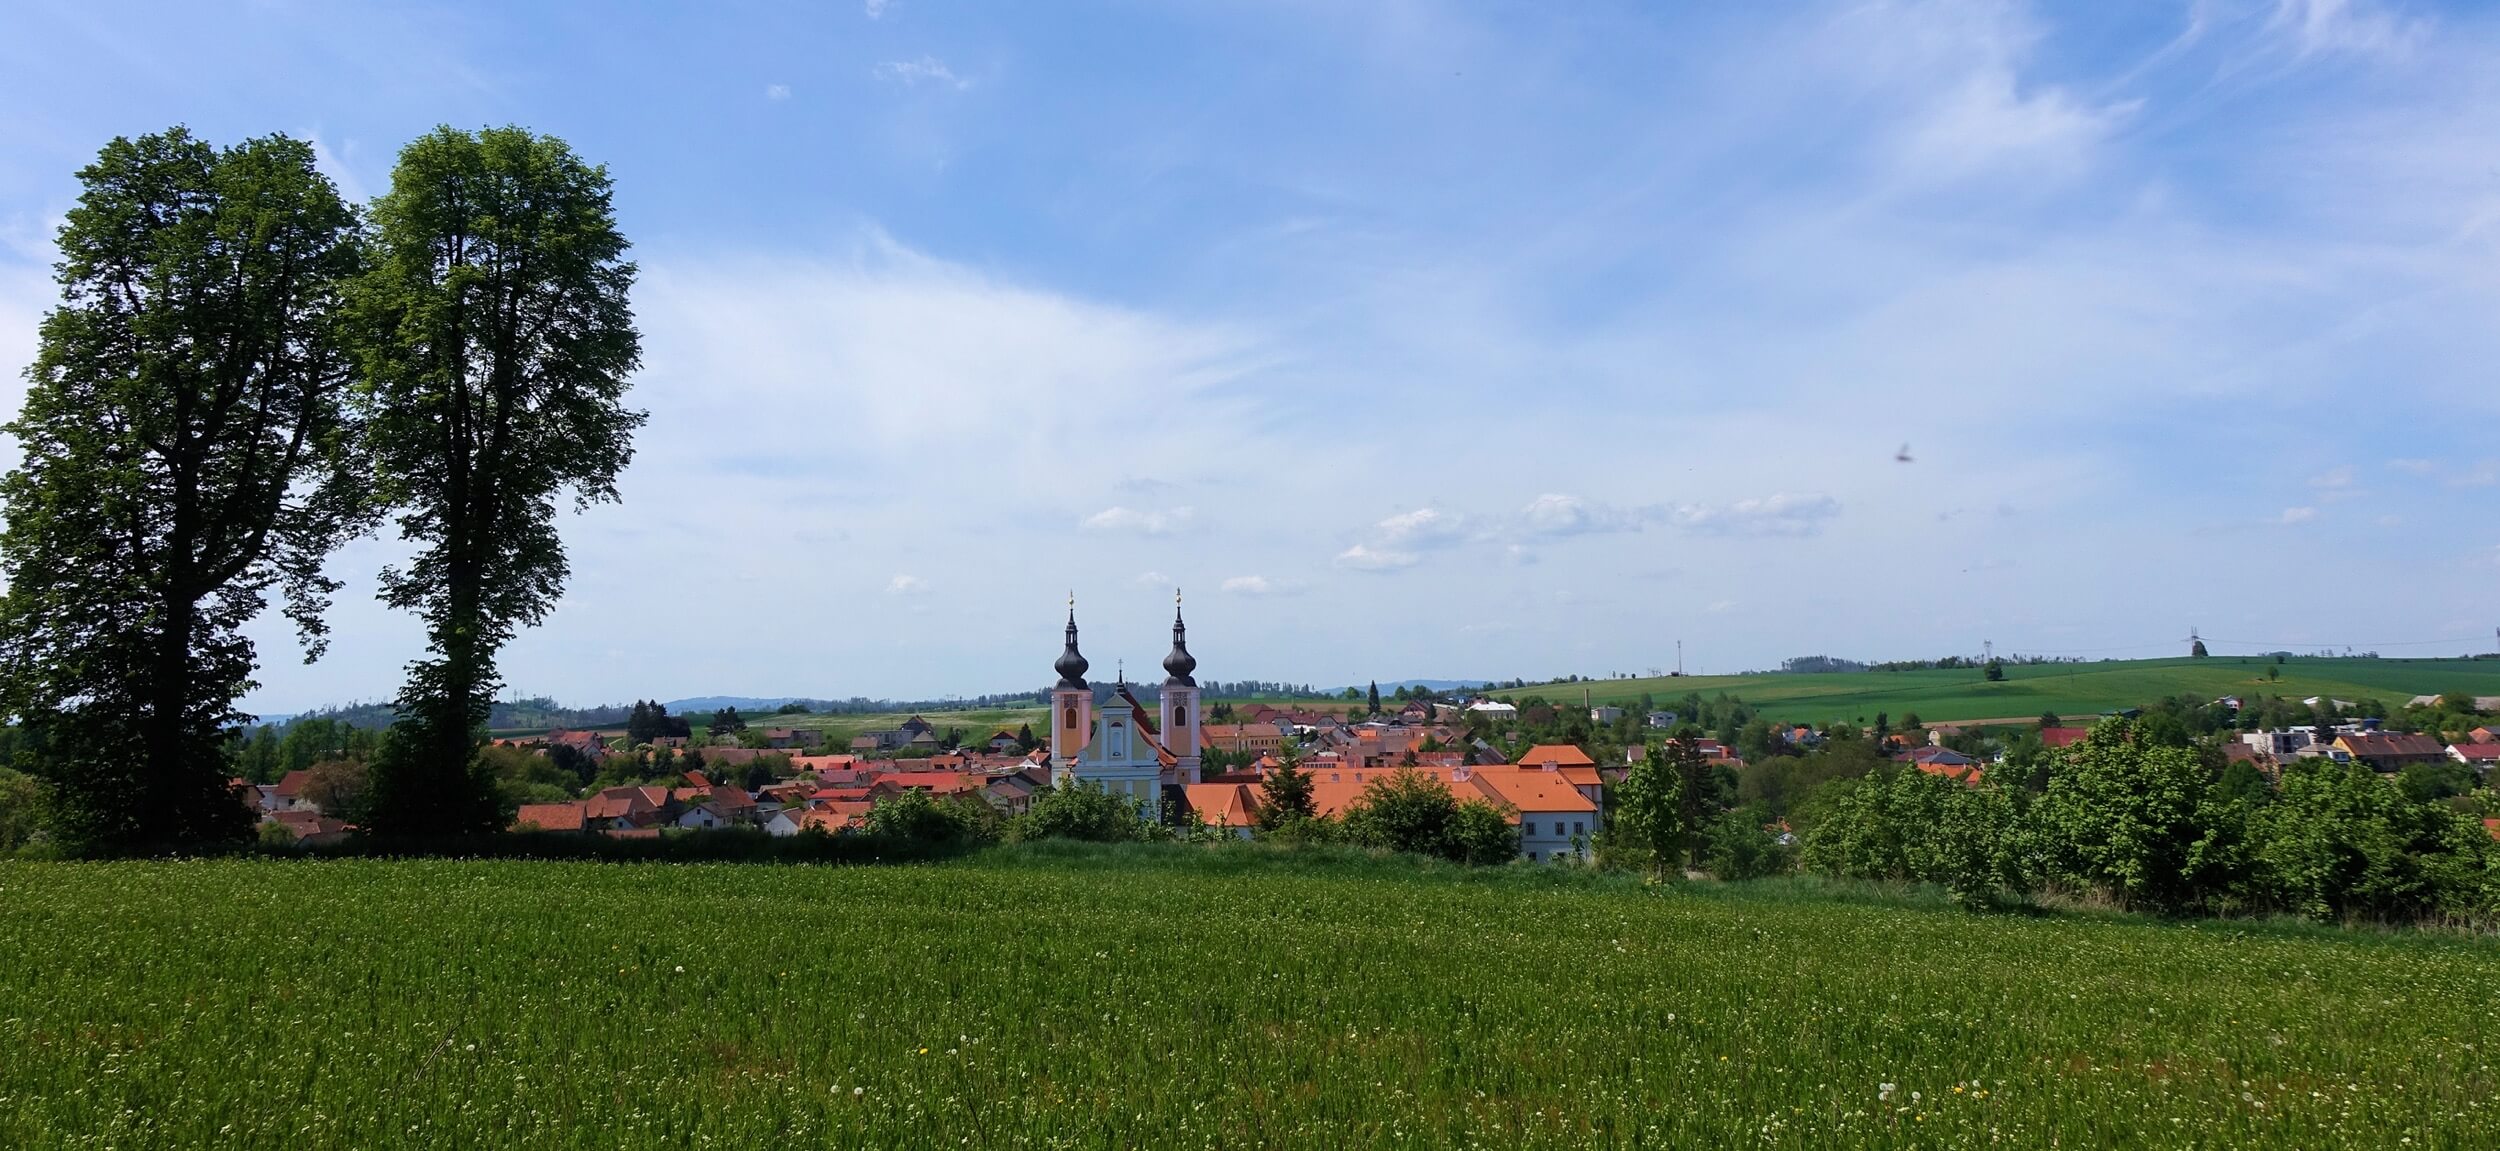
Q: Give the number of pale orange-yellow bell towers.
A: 2